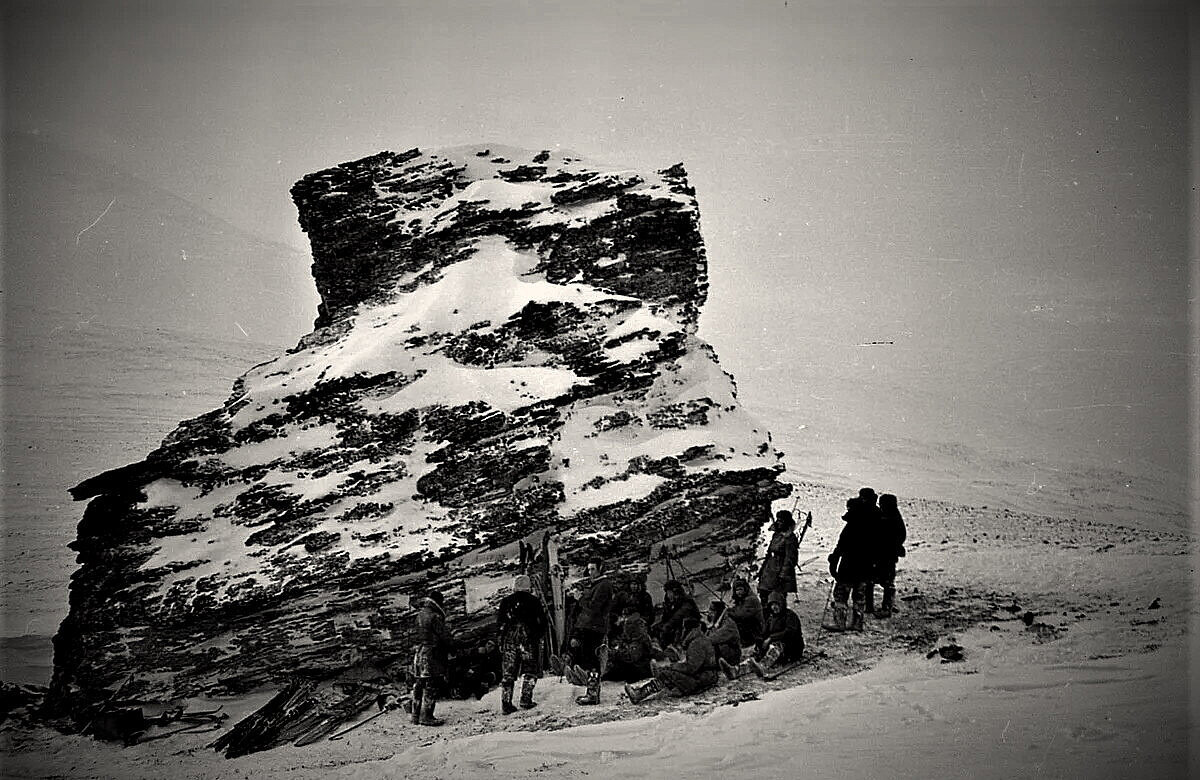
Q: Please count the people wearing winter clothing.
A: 14